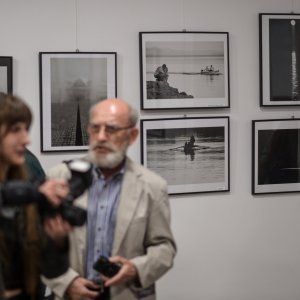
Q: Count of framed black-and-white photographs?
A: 6